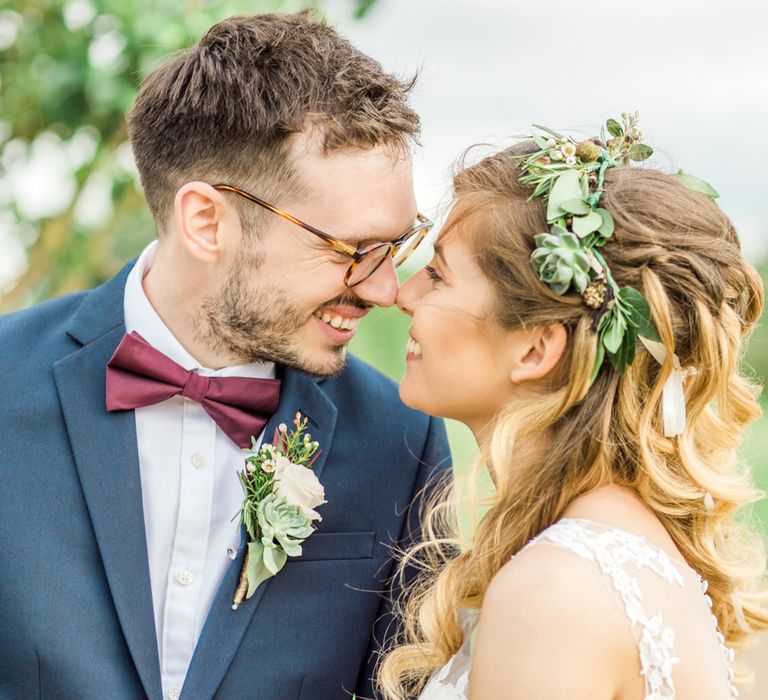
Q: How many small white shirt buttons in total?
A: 3